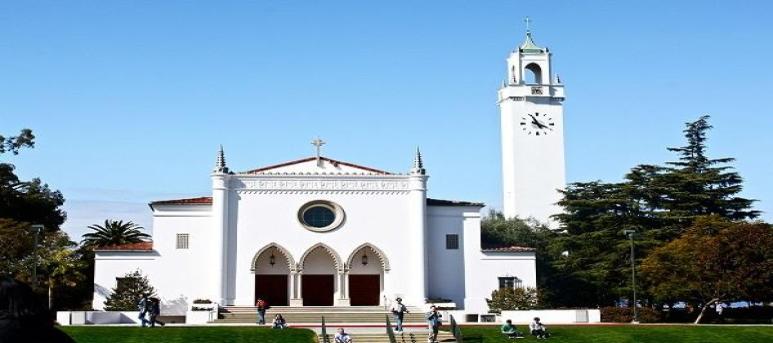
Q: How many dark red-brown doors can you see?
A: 3